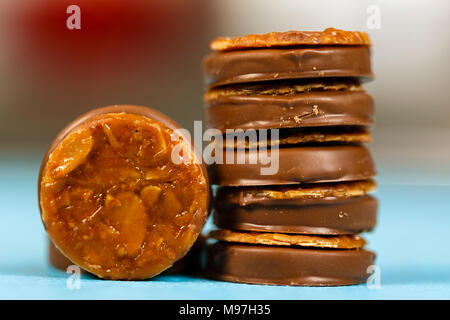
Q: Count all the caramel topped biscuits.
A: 6